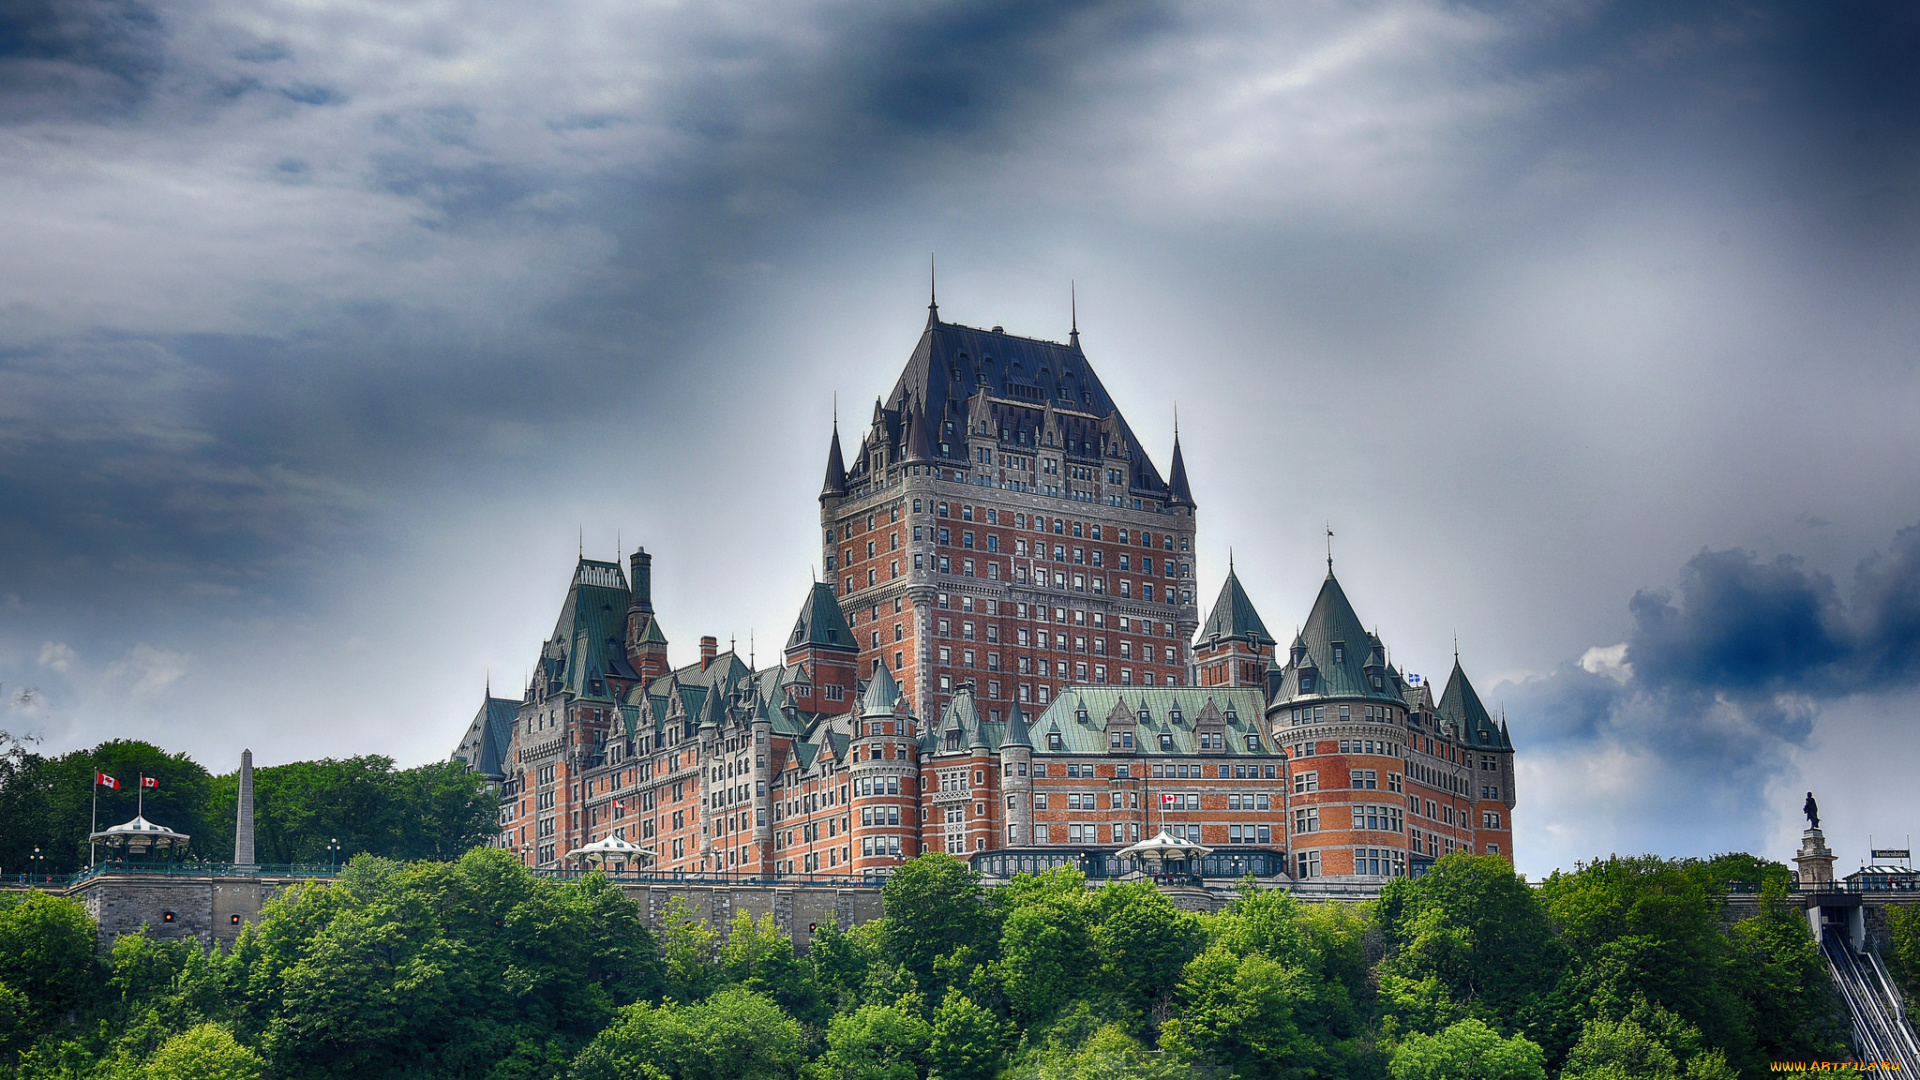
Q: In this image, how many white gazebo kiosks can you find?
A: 3